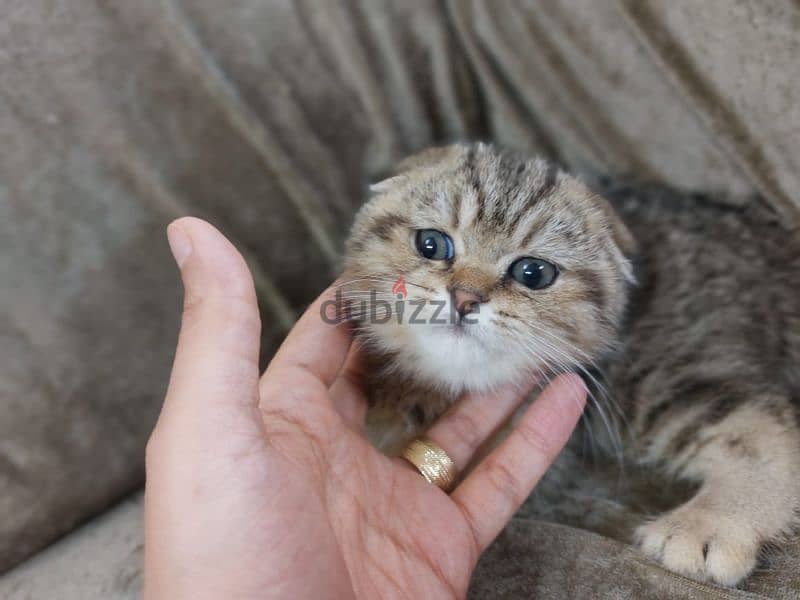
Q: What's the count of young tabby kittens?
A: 1